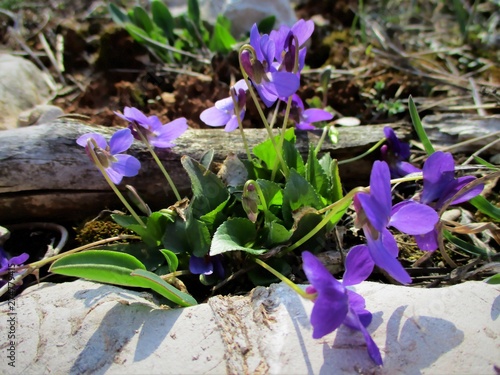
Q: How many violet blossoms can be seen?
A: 12